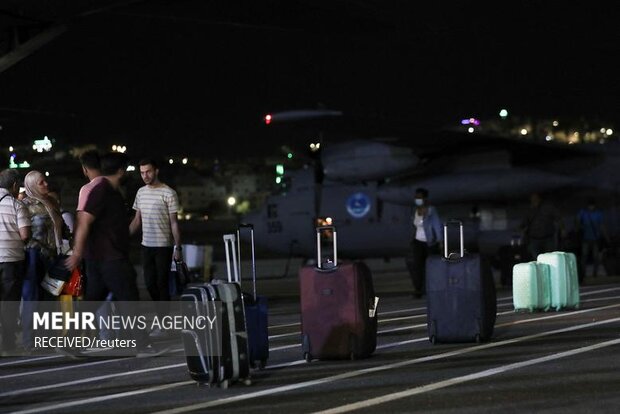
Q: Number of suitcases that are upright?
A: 6